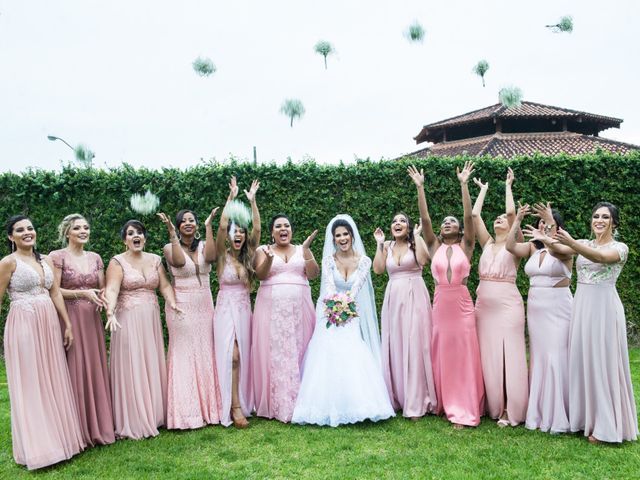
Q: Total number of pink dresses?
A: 11